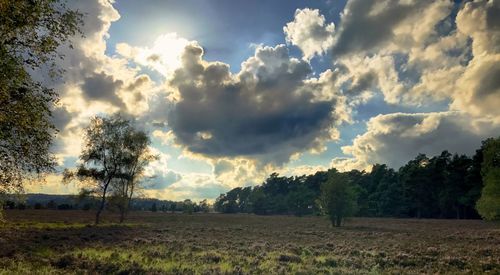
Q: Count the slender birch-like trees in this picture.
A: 2